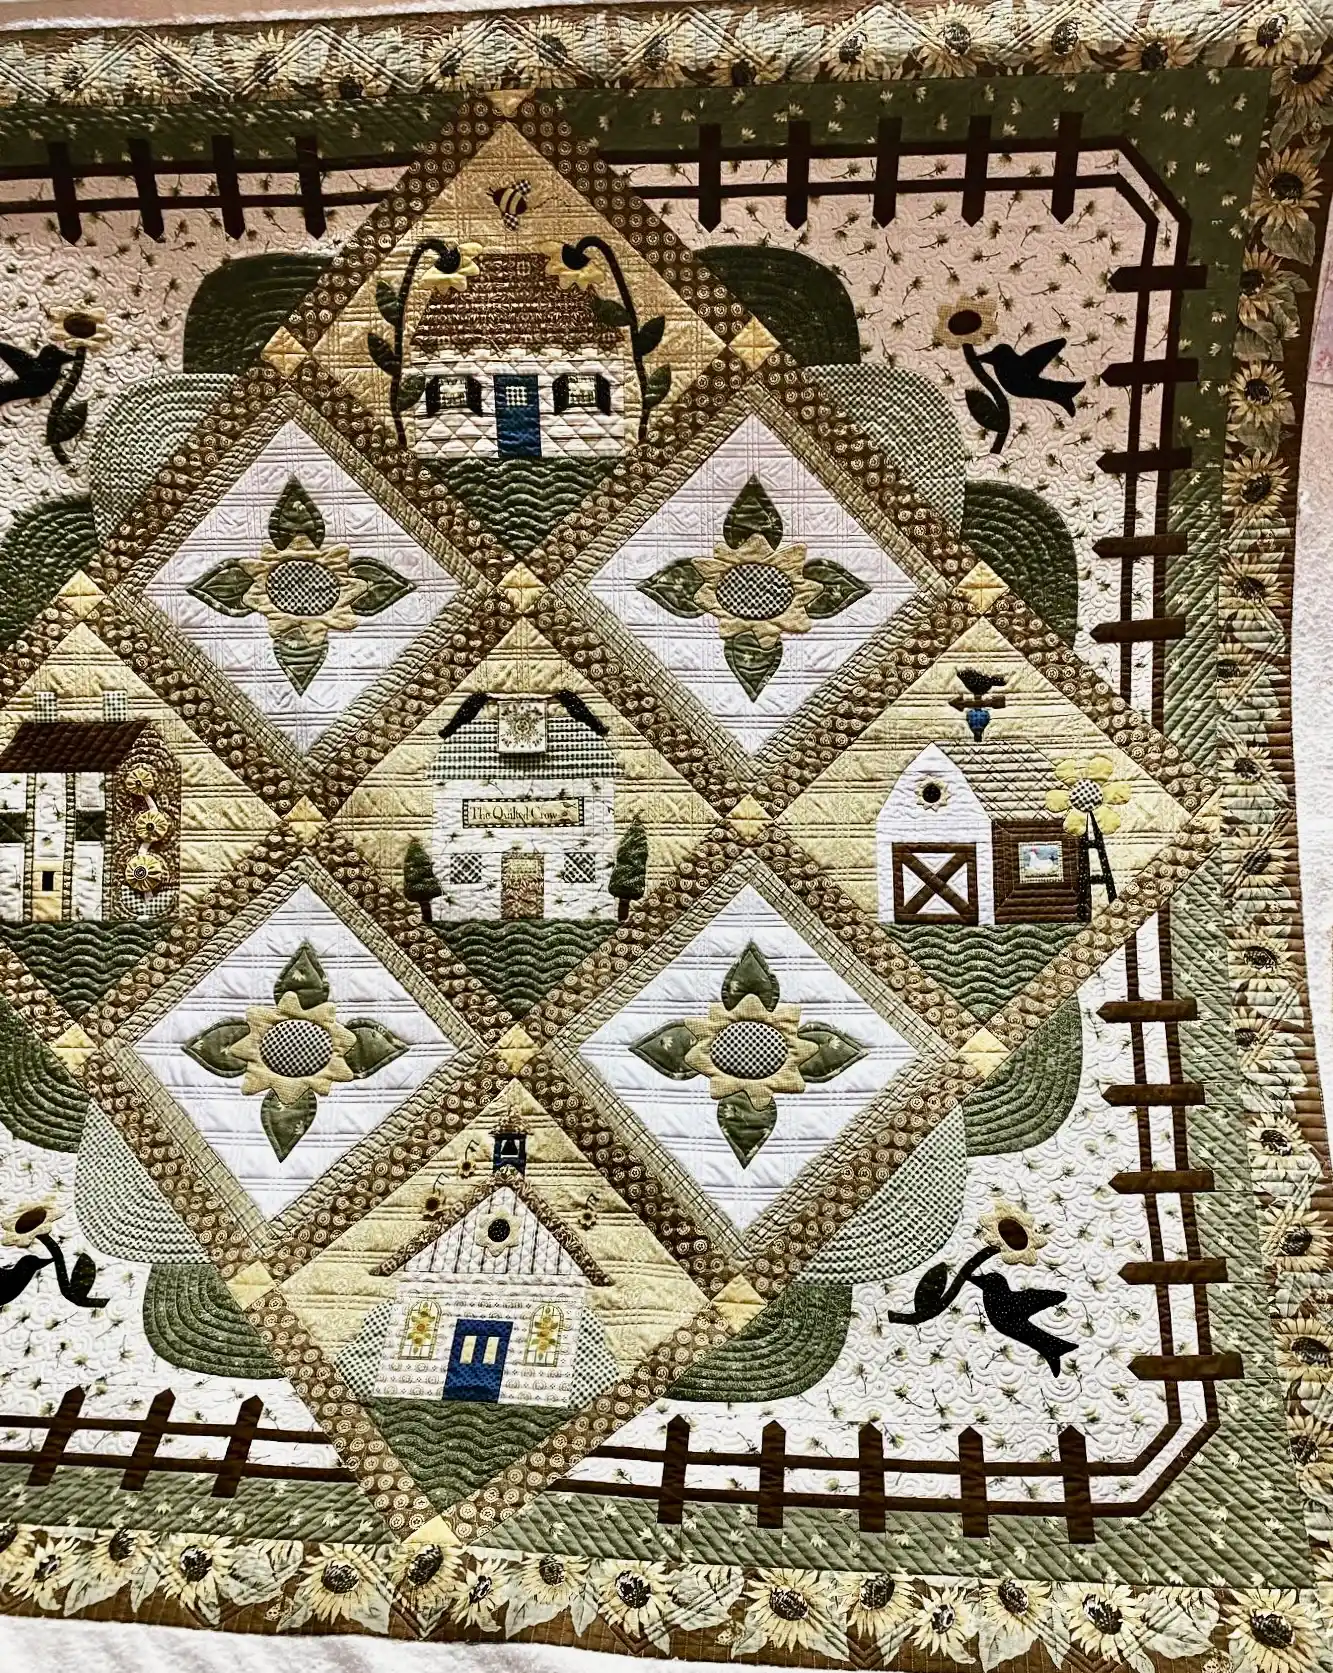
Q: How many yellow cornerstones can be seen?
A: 15